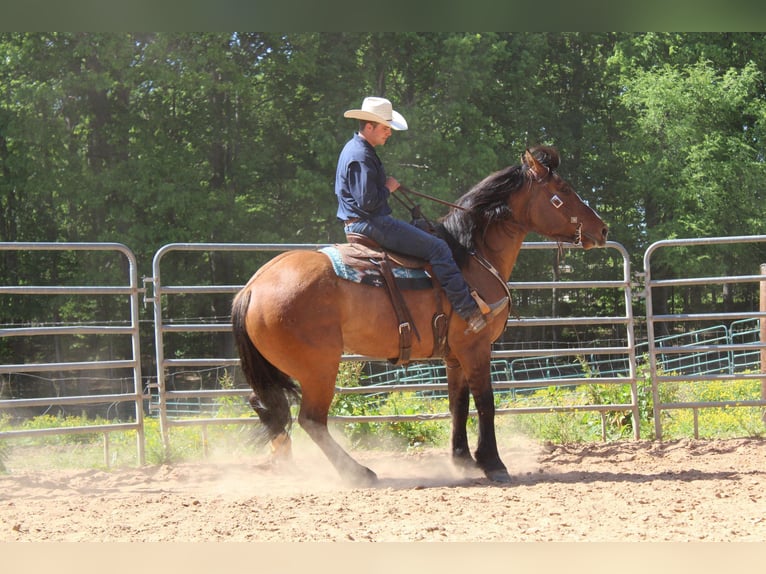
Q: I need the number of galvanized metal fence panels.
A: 3